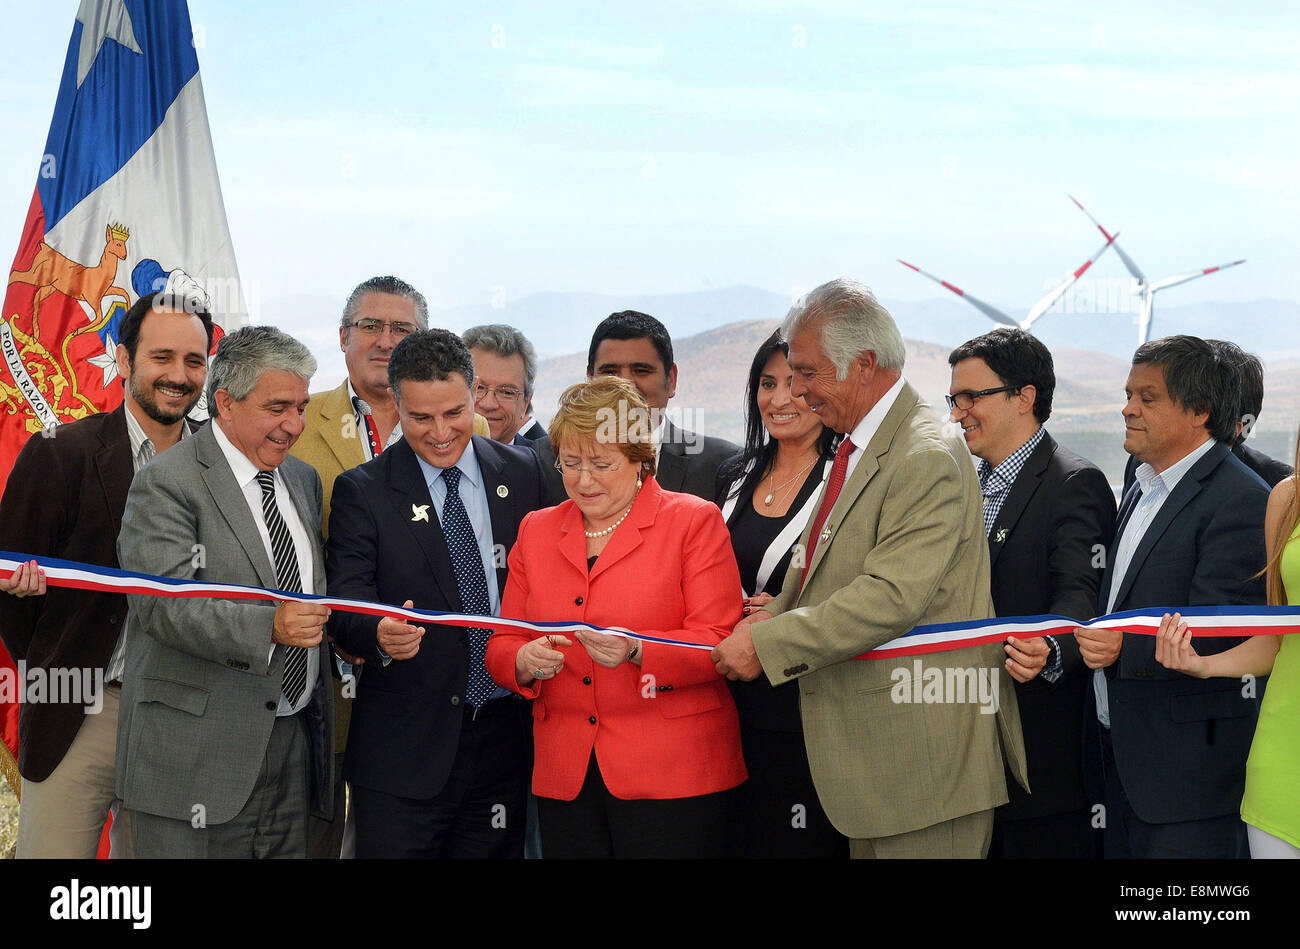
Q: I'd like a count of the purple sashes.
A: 0